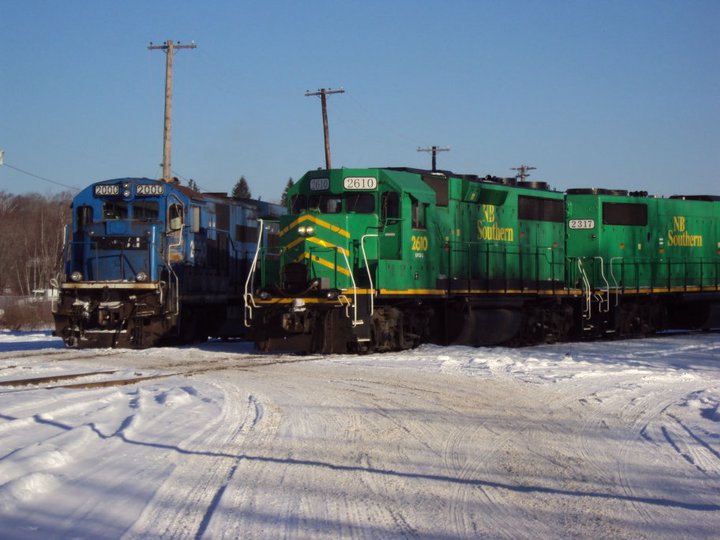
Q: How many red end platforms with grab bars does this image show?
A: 0